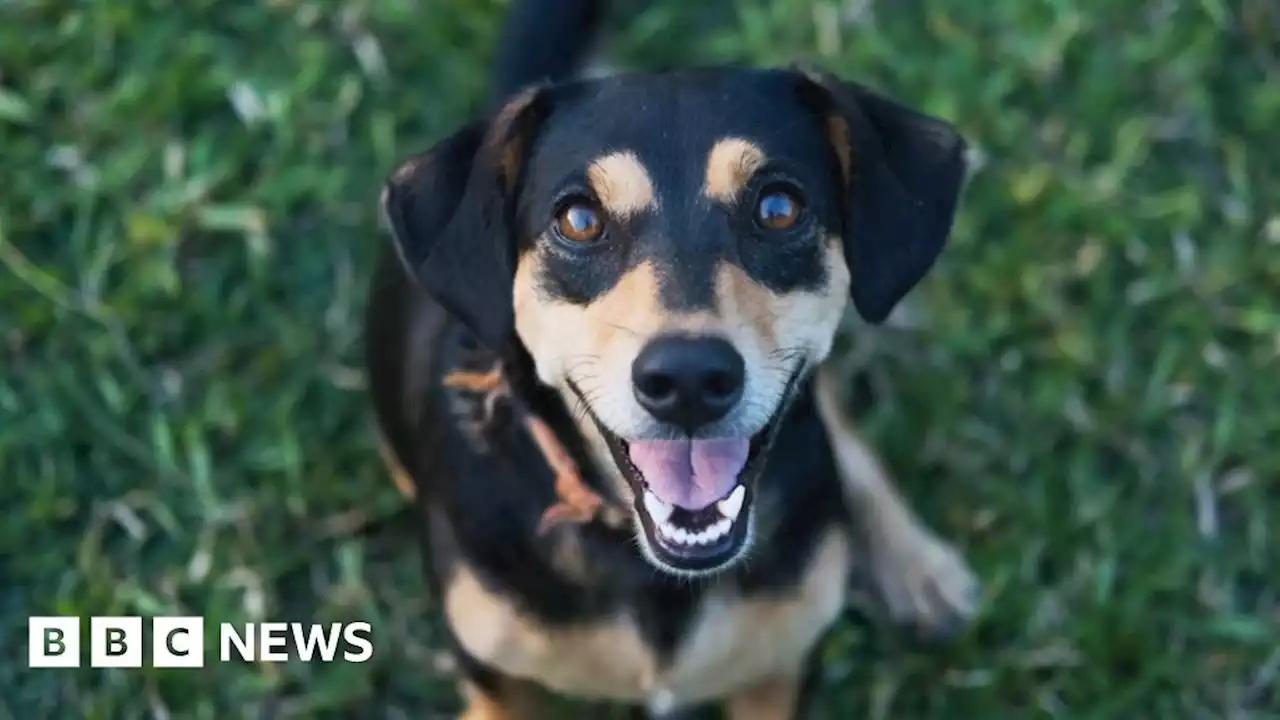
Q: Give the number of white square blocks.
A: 3